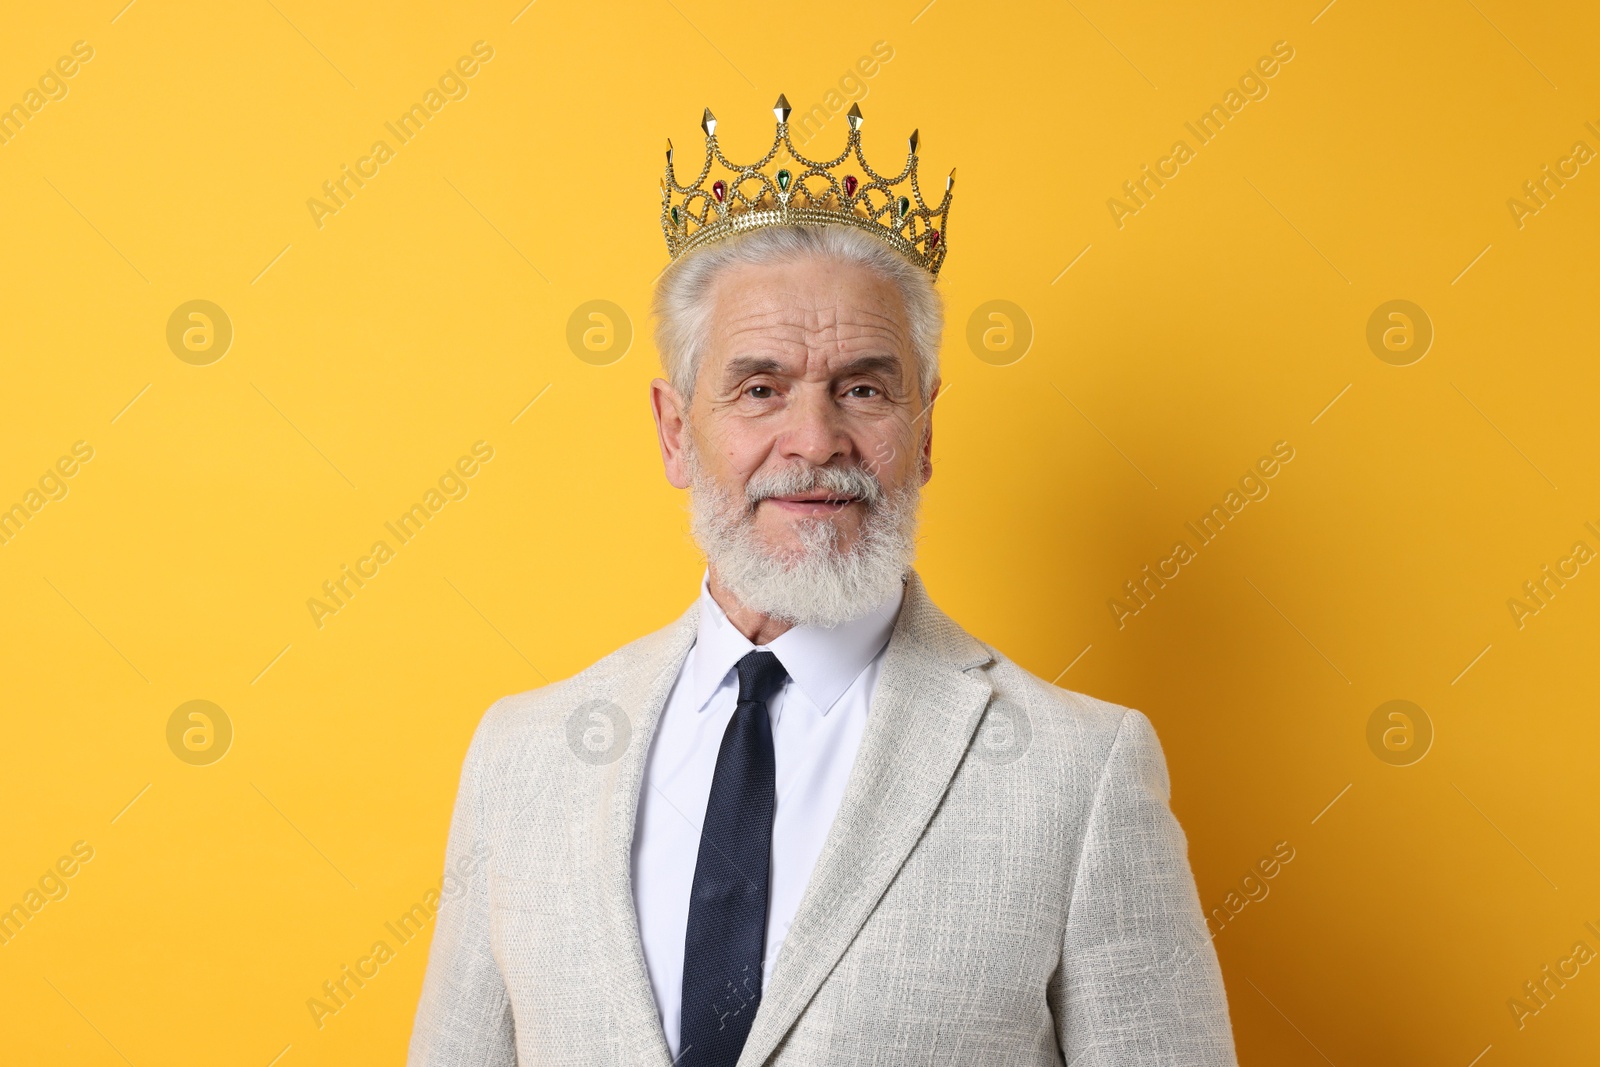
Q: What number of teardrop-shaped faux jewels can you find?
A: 6